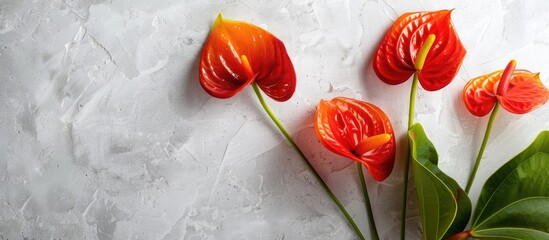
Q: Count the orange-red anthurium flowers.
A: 4